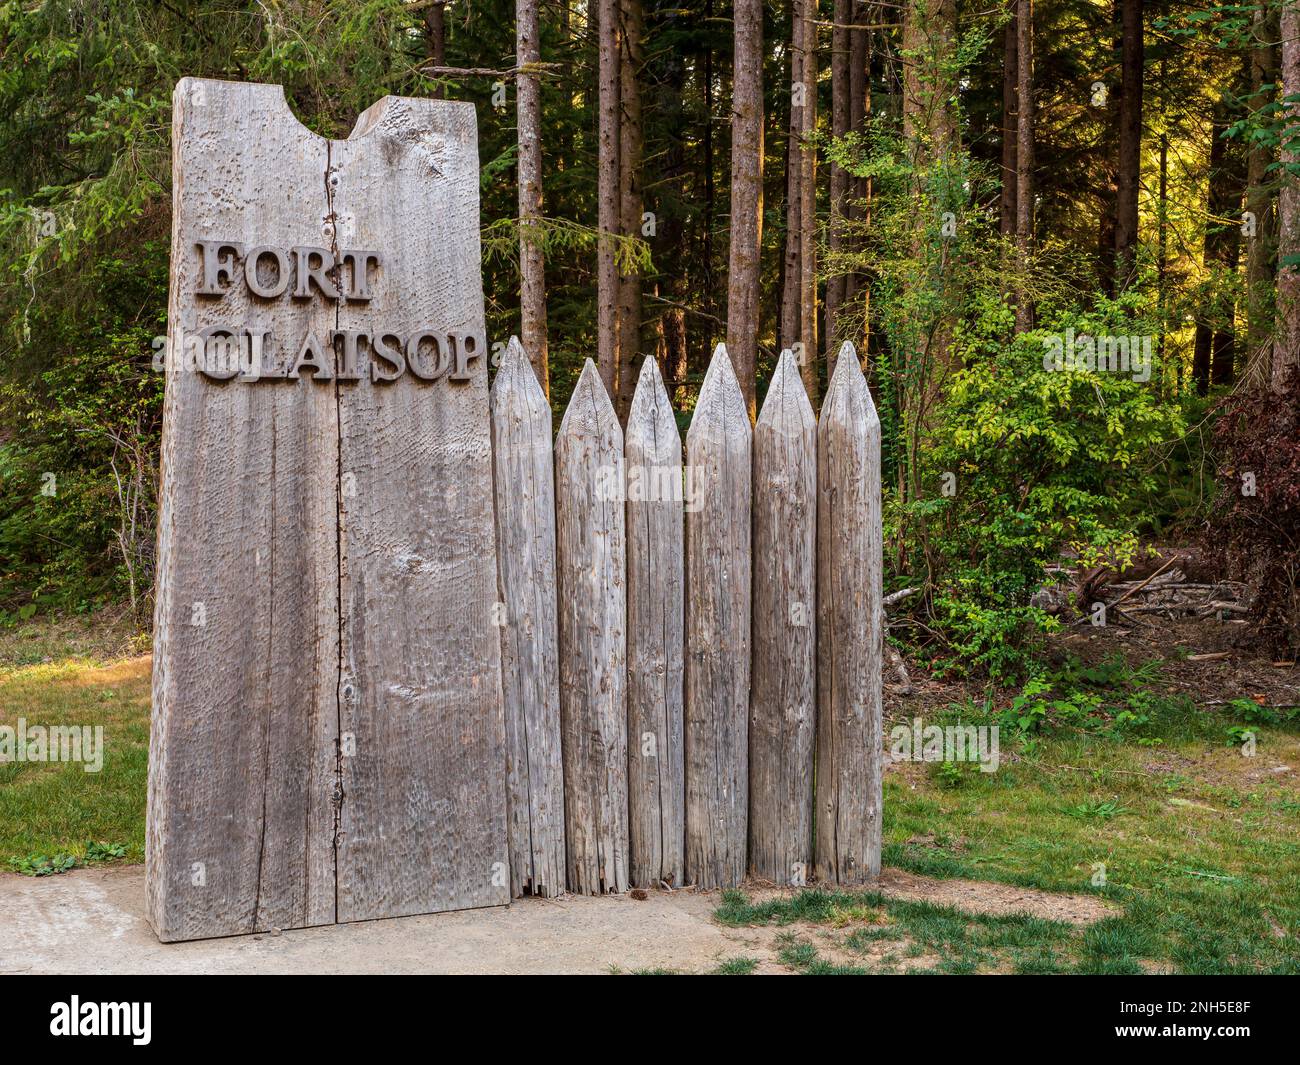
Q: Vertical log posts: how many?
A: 6